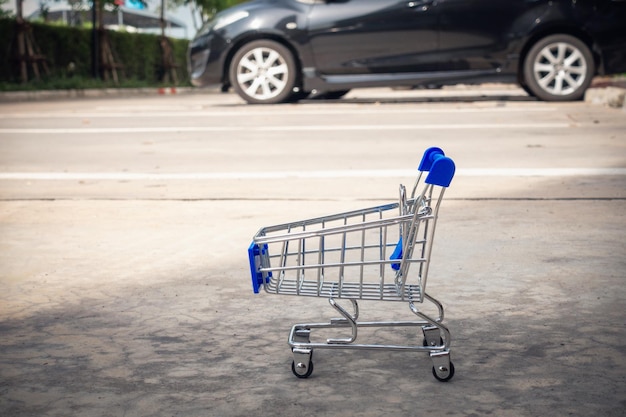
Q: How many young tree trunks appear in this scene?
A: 3